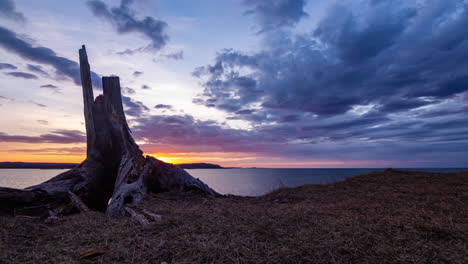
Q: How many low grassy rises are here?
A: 1